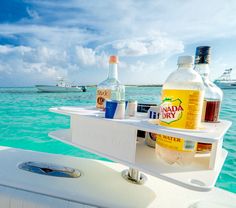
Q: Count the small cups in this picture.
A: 2